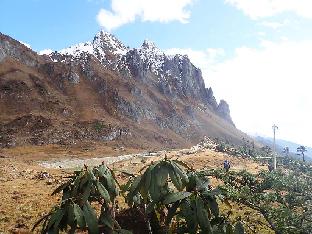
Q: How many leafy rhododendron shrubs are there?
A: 2